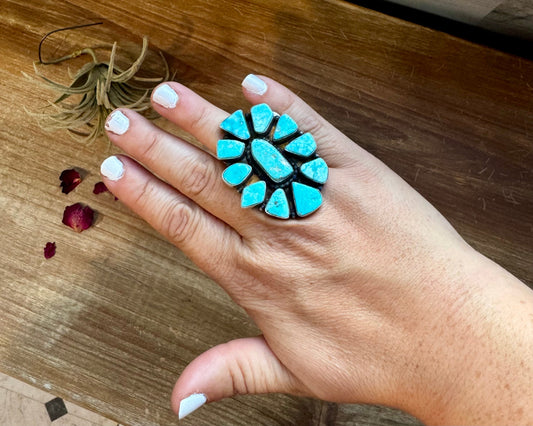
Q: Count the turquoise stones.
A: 11